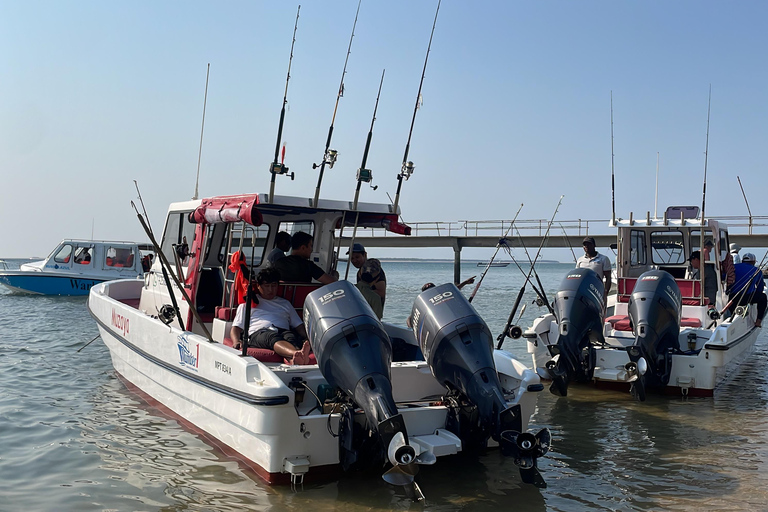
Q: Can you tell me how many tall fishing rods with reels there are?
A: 4